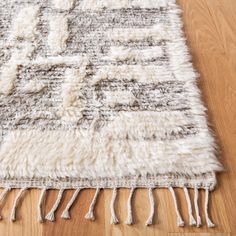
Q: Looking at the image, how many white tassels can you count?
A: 13